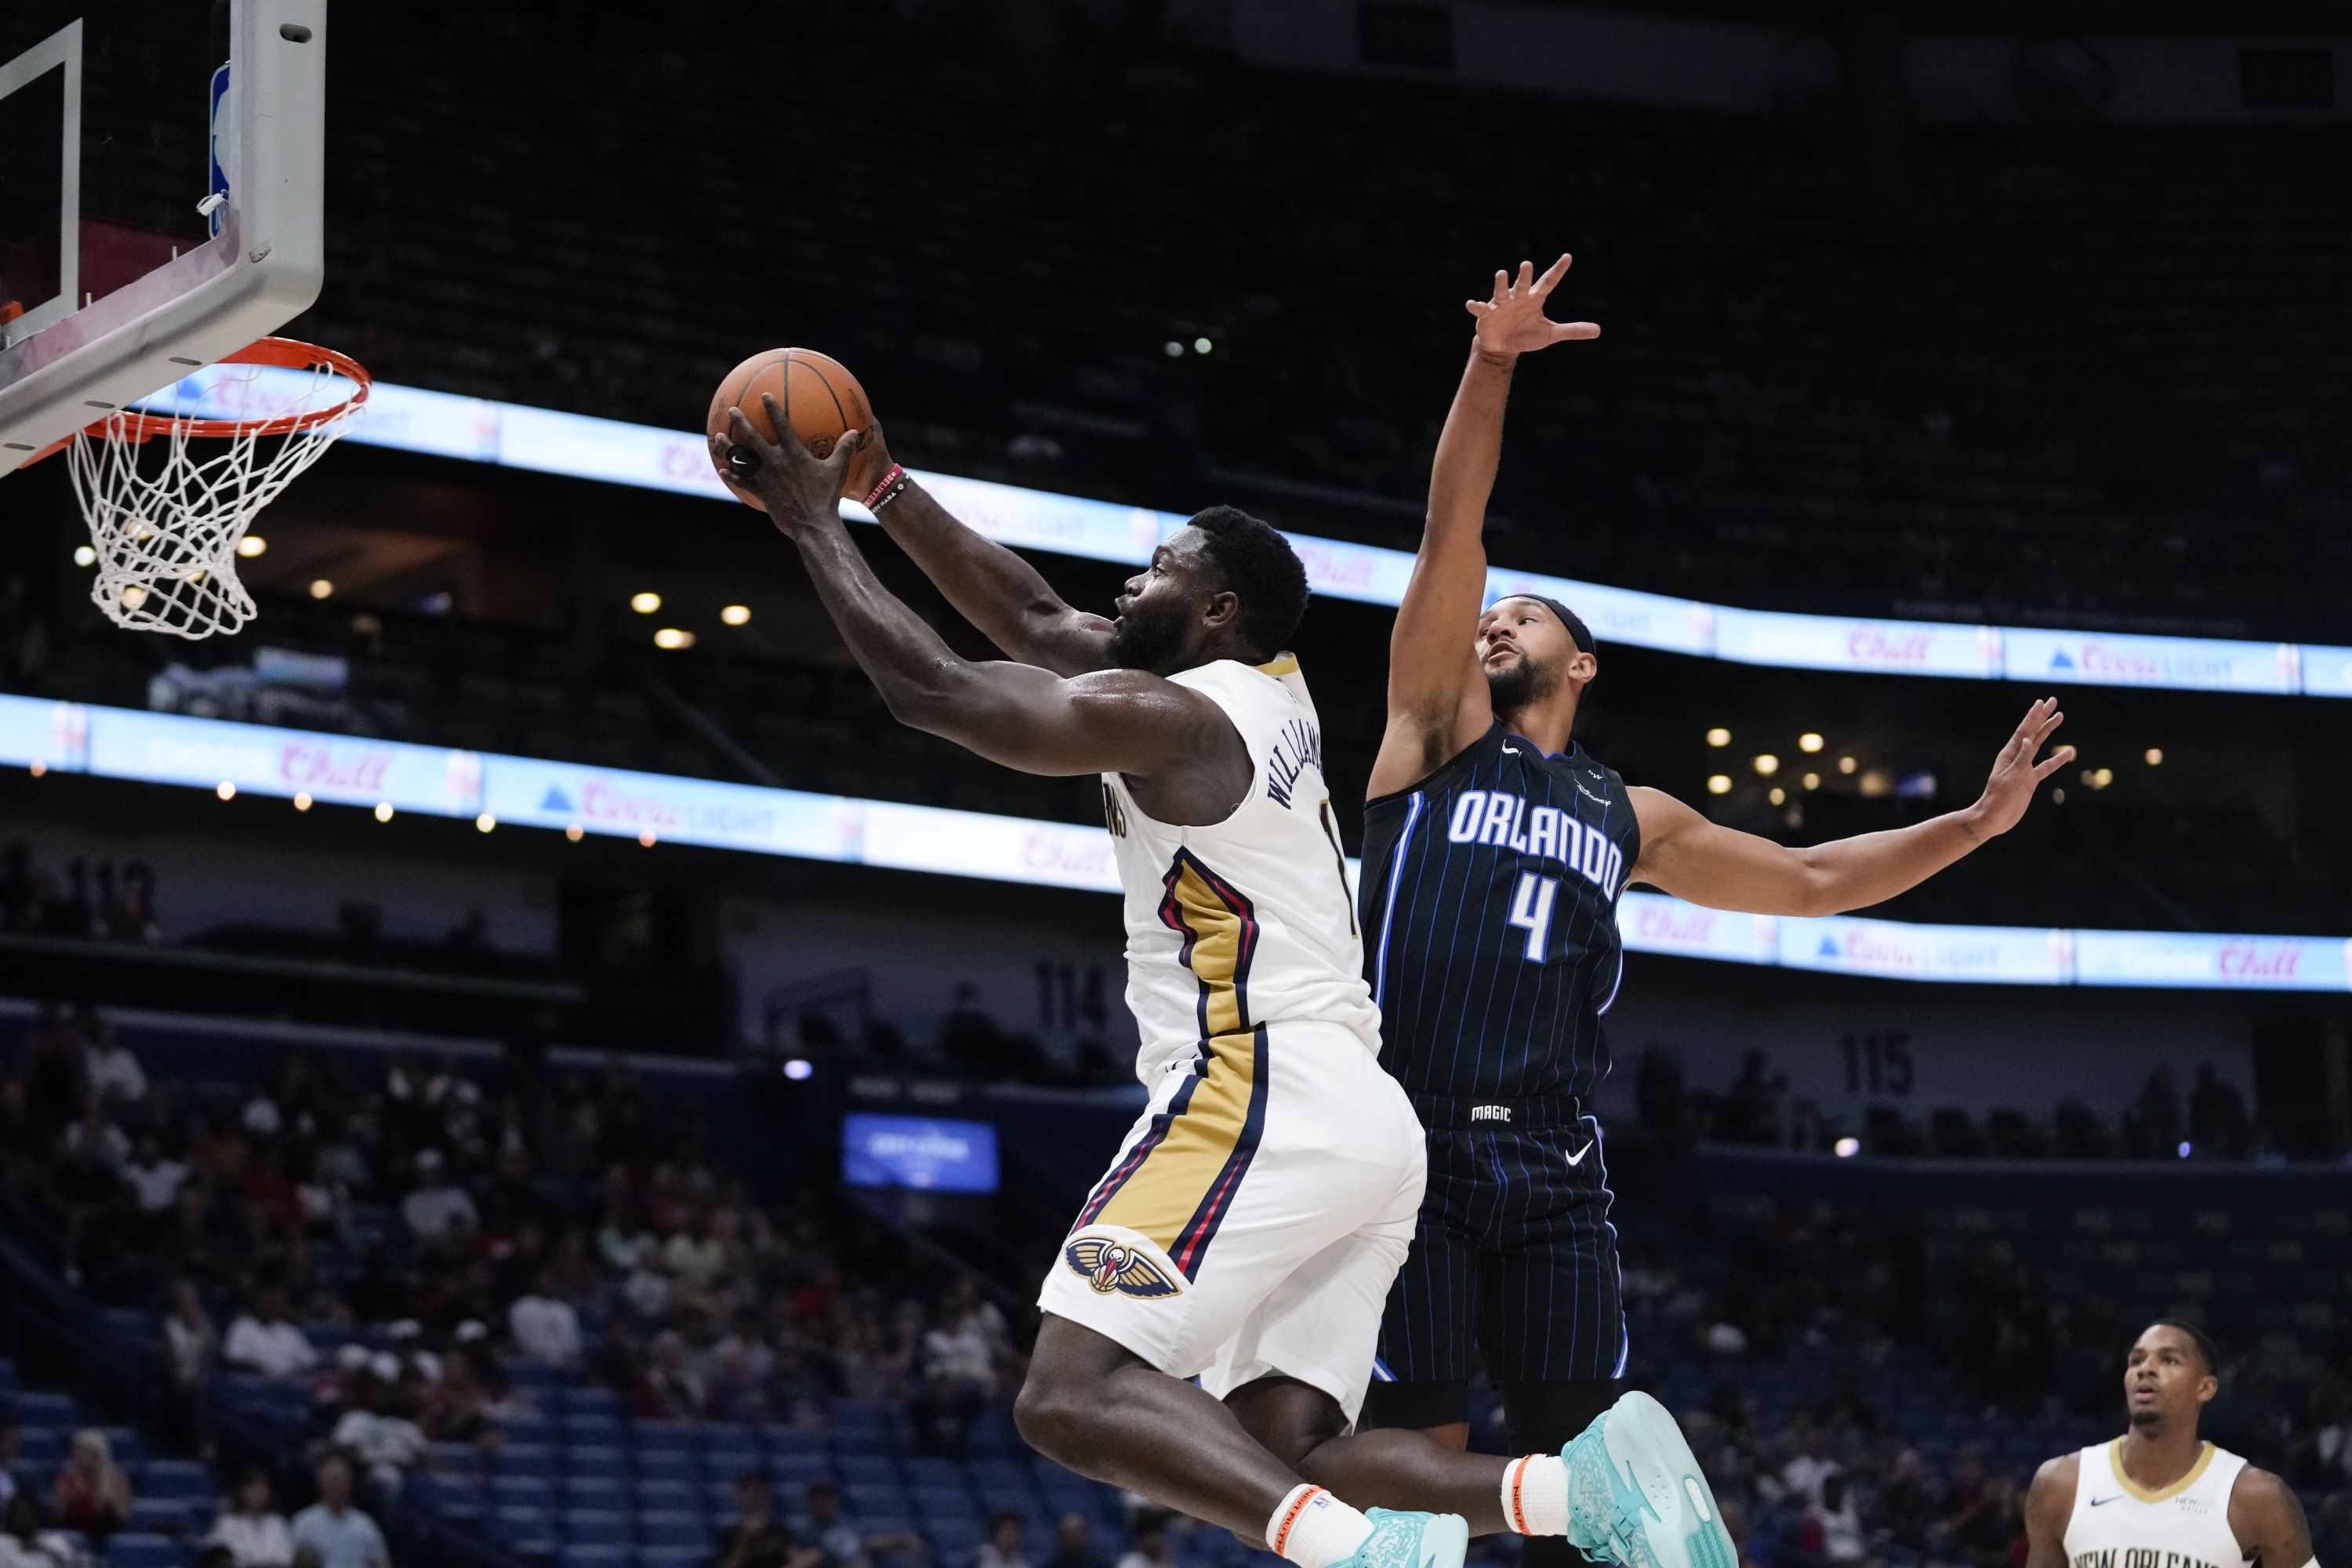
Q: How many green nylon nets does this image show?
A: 0